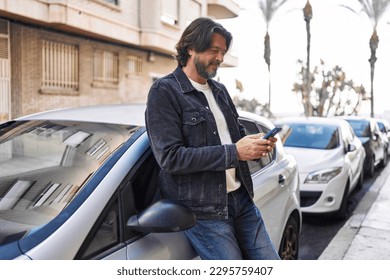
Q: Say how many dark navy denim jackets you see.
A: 1